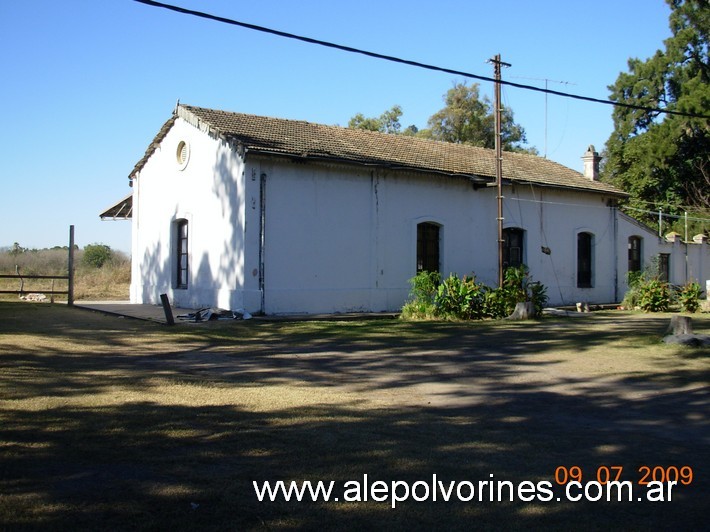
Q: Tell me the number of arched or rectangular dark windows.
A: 6